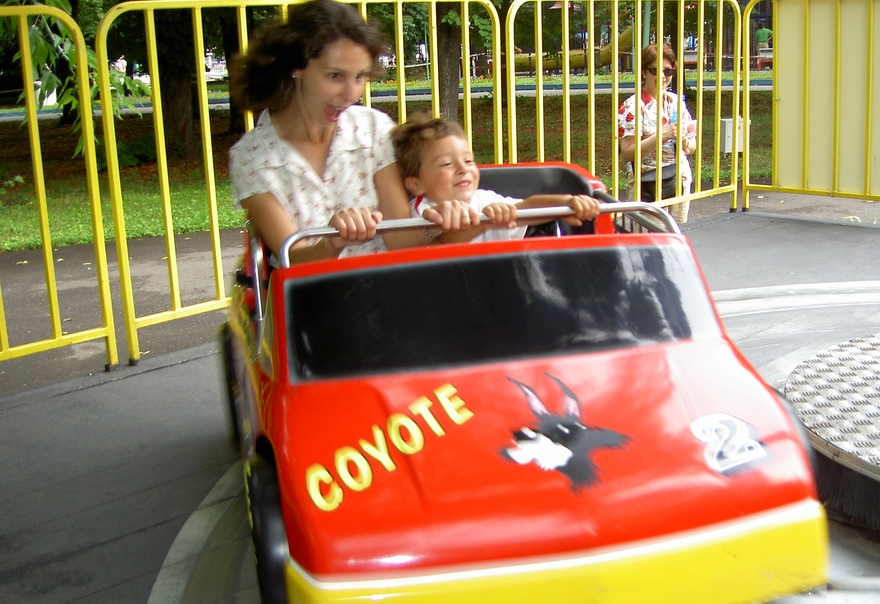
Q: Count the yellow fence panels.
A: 4